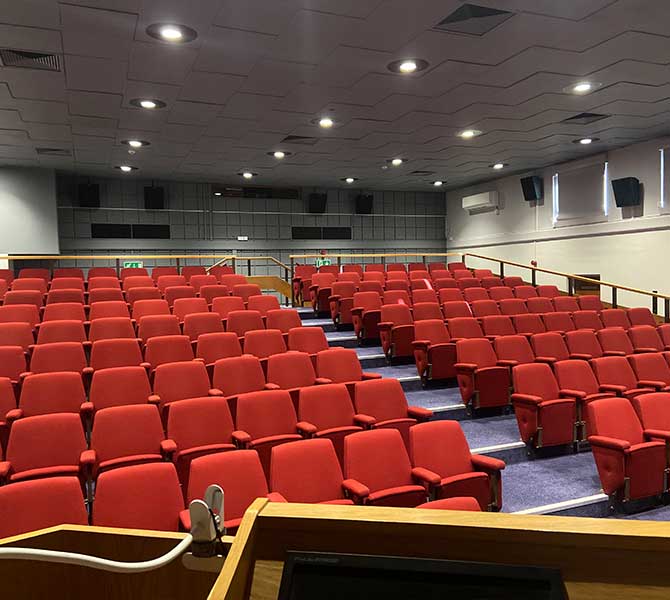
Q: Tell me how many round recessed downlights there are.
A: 15